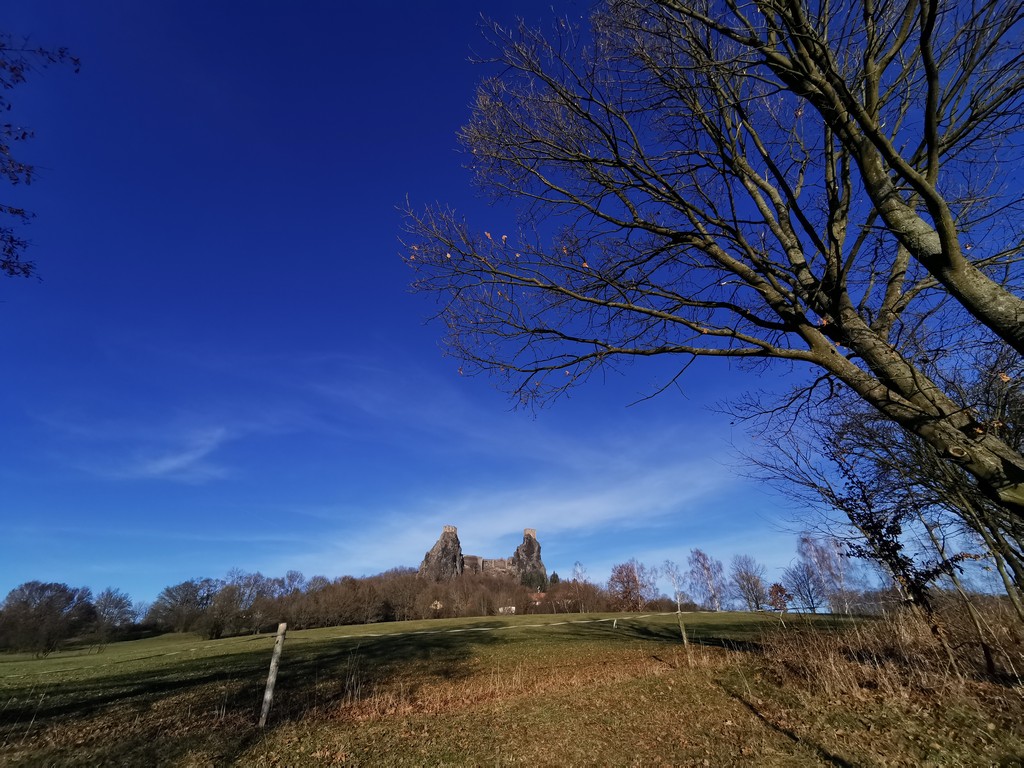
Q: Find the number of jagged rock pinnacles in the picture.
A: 2